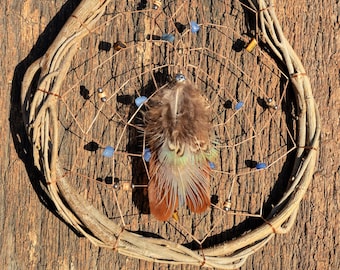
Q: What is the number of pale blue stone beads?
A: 8